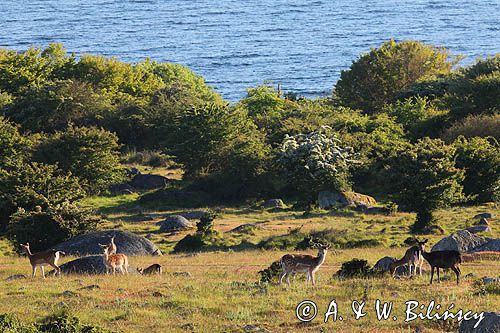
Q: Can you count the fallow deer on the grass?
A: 7